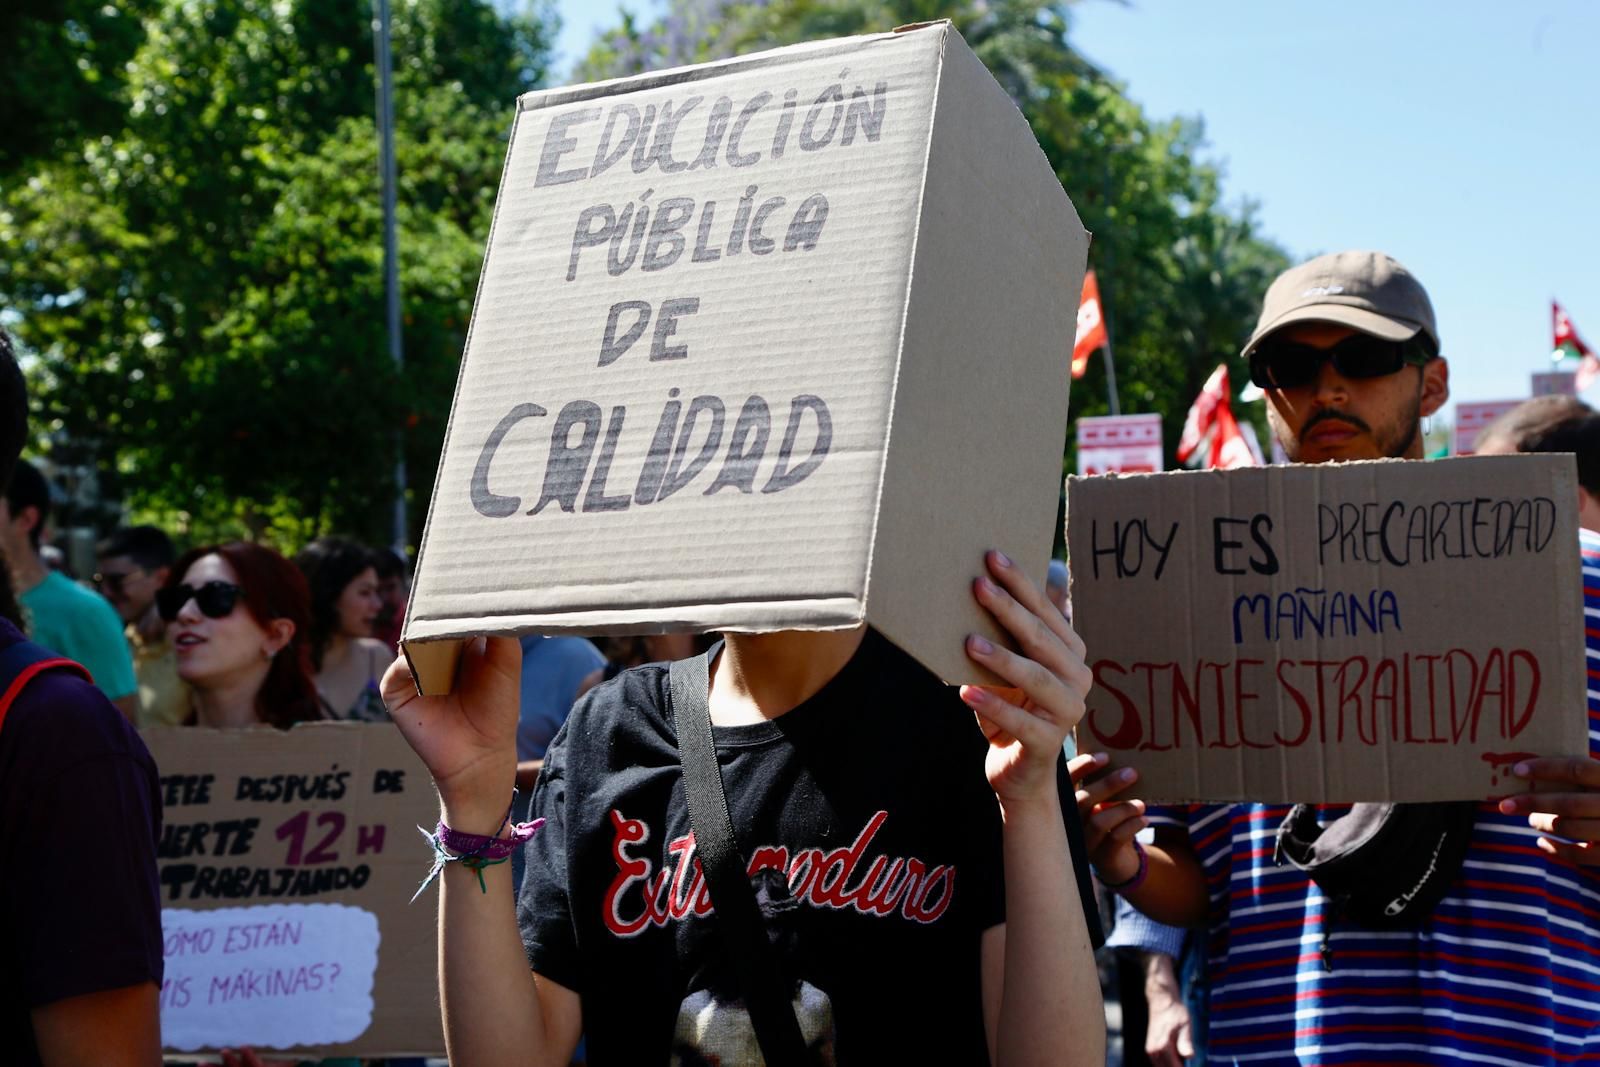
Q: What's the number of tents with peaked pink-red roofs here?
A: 0